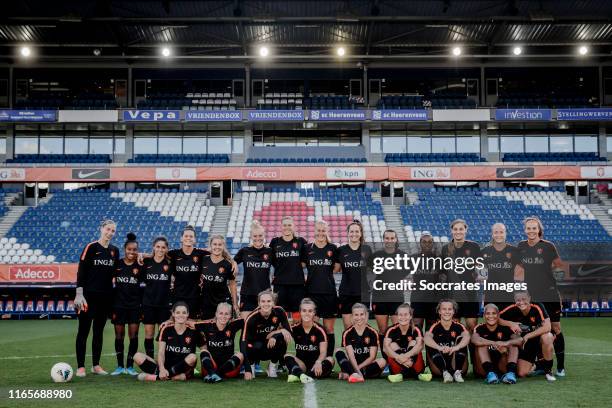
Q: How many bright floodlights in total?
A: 7